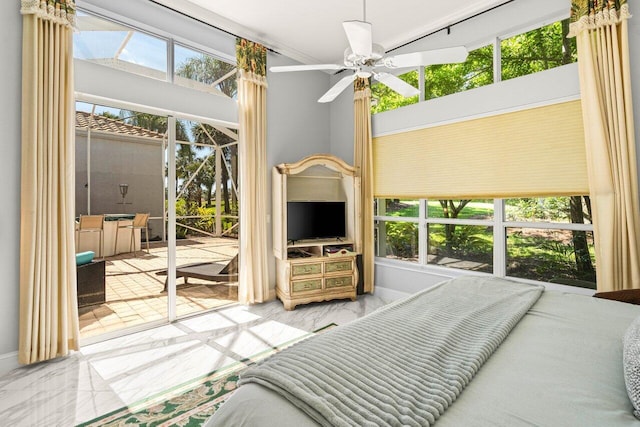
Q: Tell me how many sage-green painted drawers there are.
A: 4